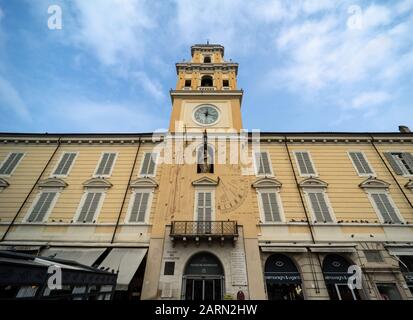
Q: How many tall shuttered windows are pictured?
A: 15